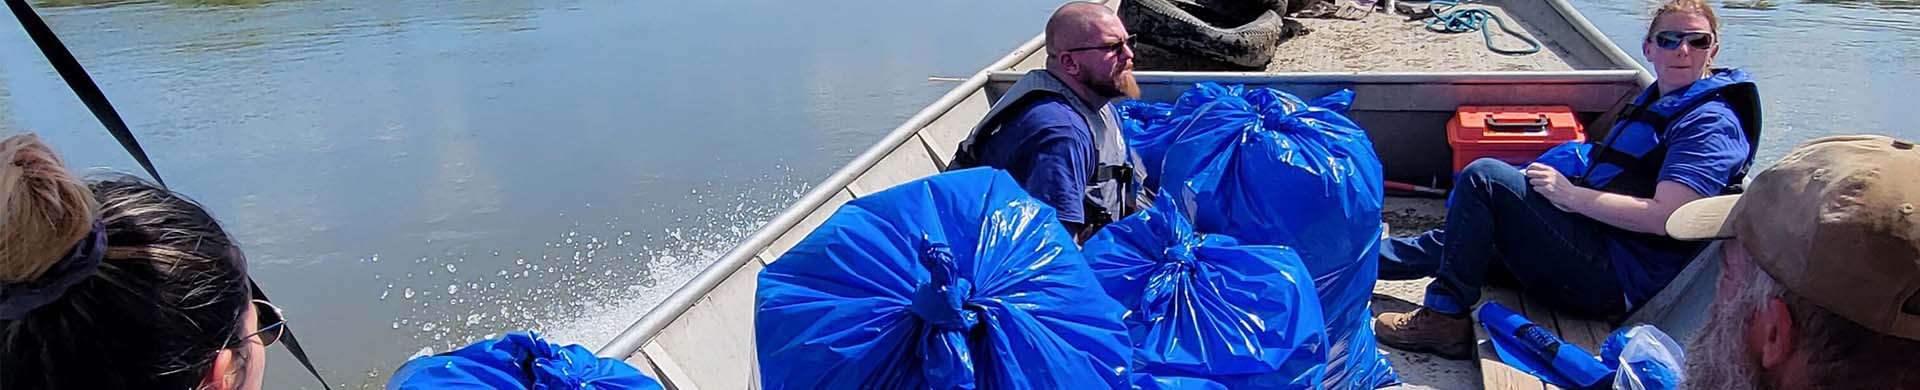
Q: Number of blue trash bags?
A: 5